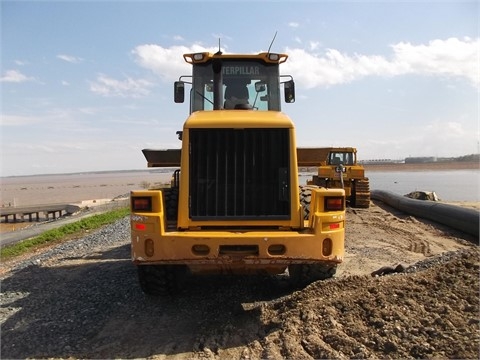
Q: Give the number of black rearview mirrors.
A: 2